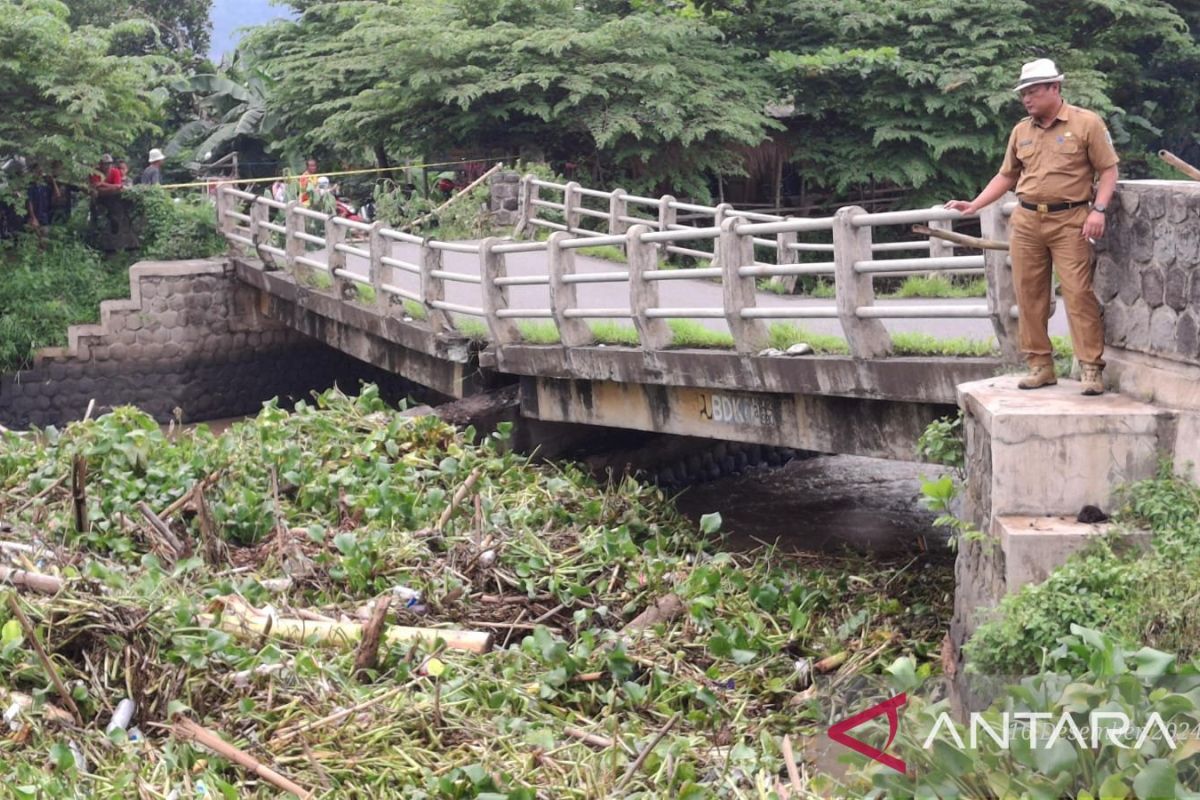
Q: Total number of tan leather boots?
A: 2